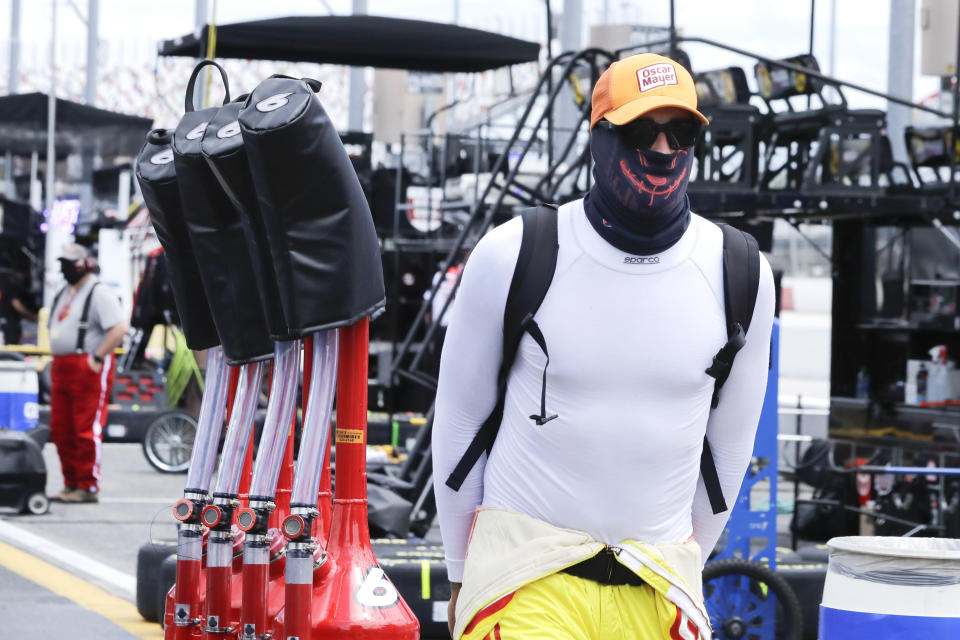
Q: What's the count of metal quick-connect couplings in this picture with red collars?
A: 4